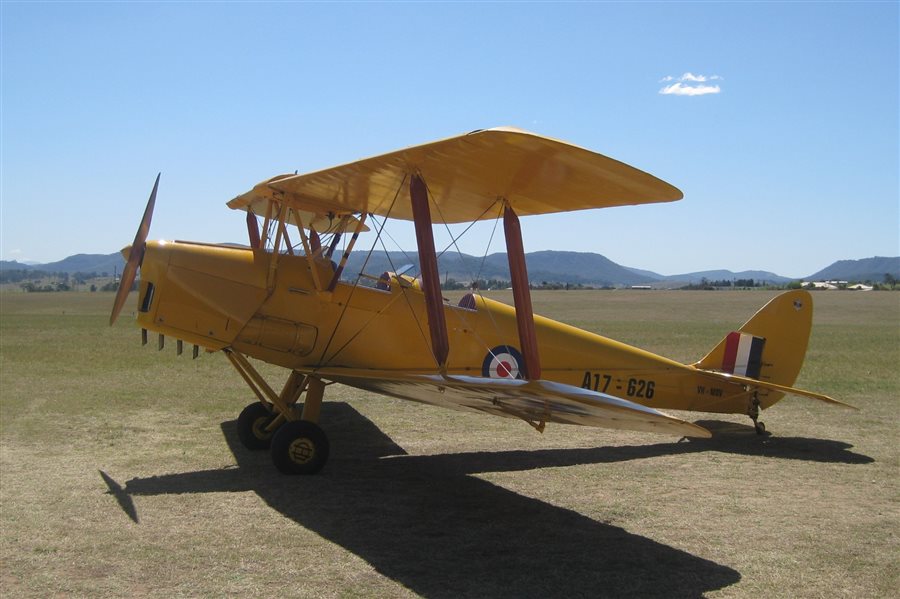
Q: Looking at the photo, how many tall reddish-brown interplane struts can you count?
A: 2